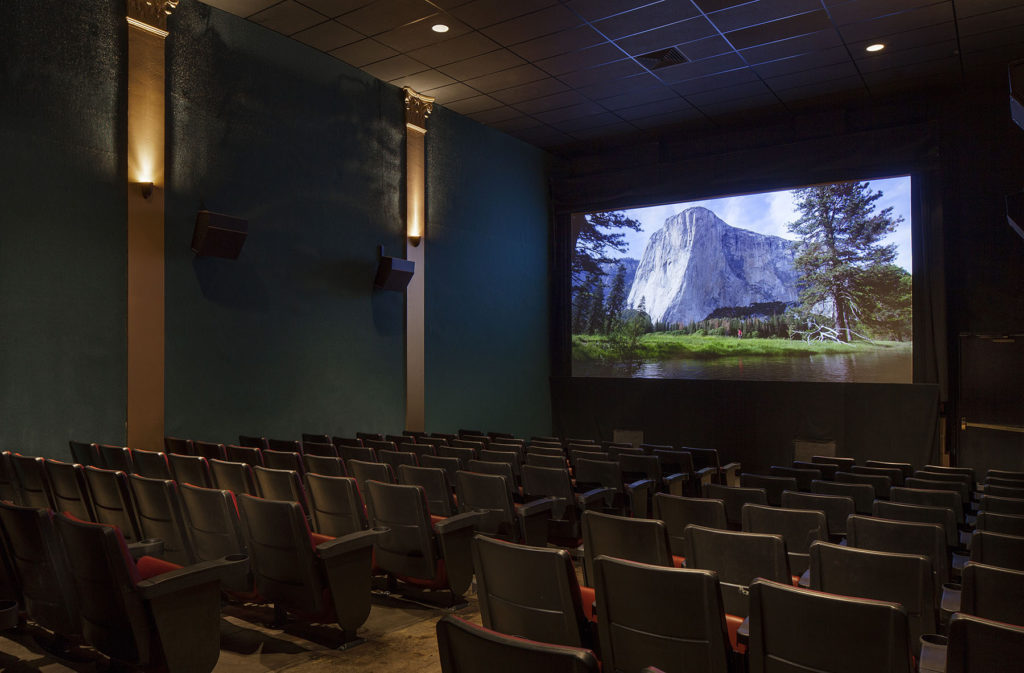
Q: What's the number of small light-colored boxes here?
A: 2